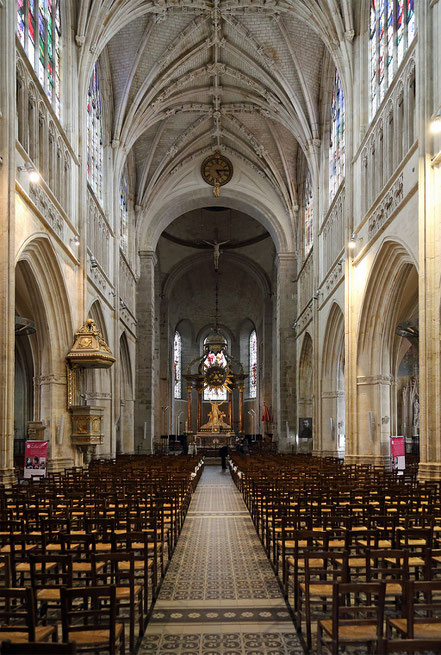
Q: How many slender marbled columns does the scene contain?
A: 4